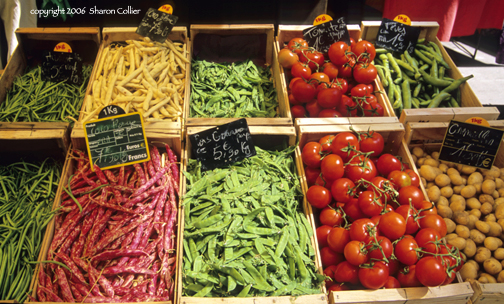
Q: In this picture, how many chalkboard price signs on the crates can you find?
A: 7